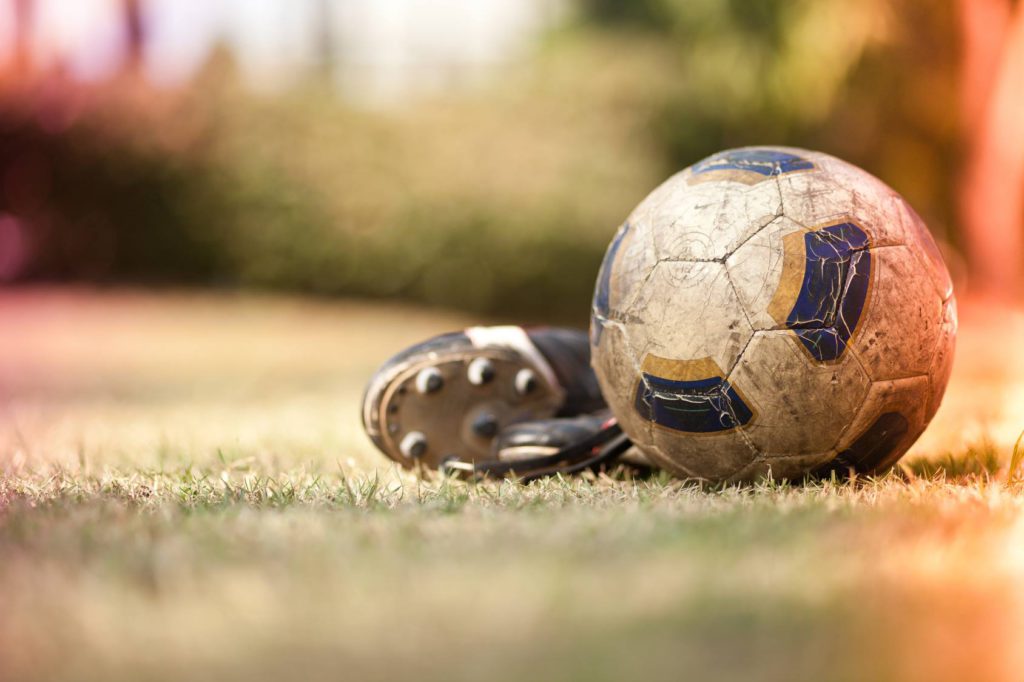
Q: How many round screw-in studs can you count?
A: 5